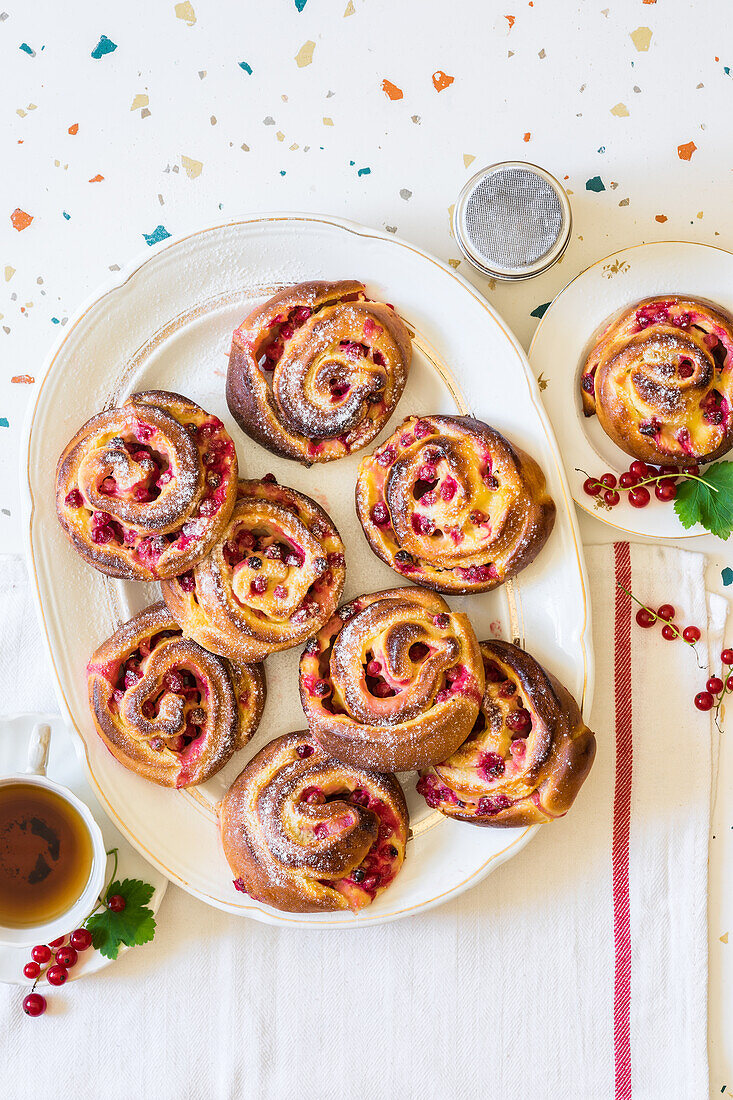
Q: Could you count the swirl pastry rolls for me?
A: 9